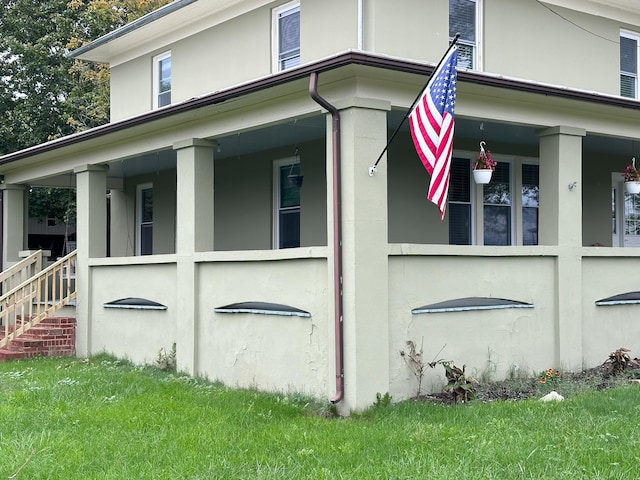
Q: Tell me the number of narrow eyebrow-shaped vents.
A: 4